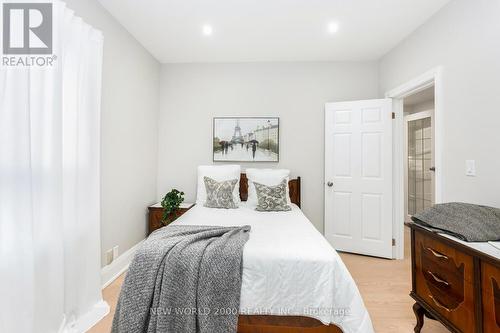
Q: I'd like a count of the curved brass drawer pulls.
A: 3